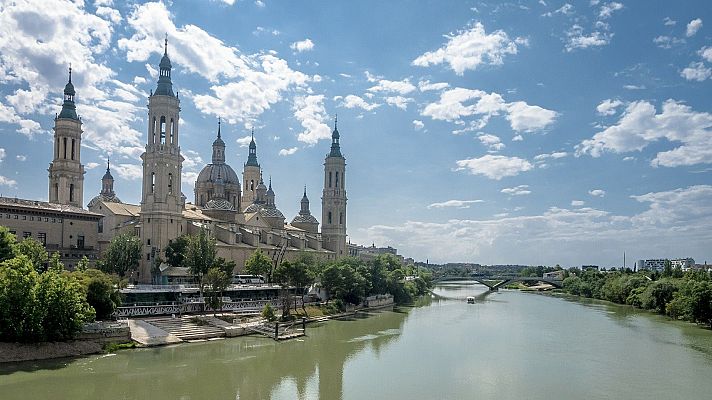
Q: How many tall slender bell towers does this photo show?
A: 4